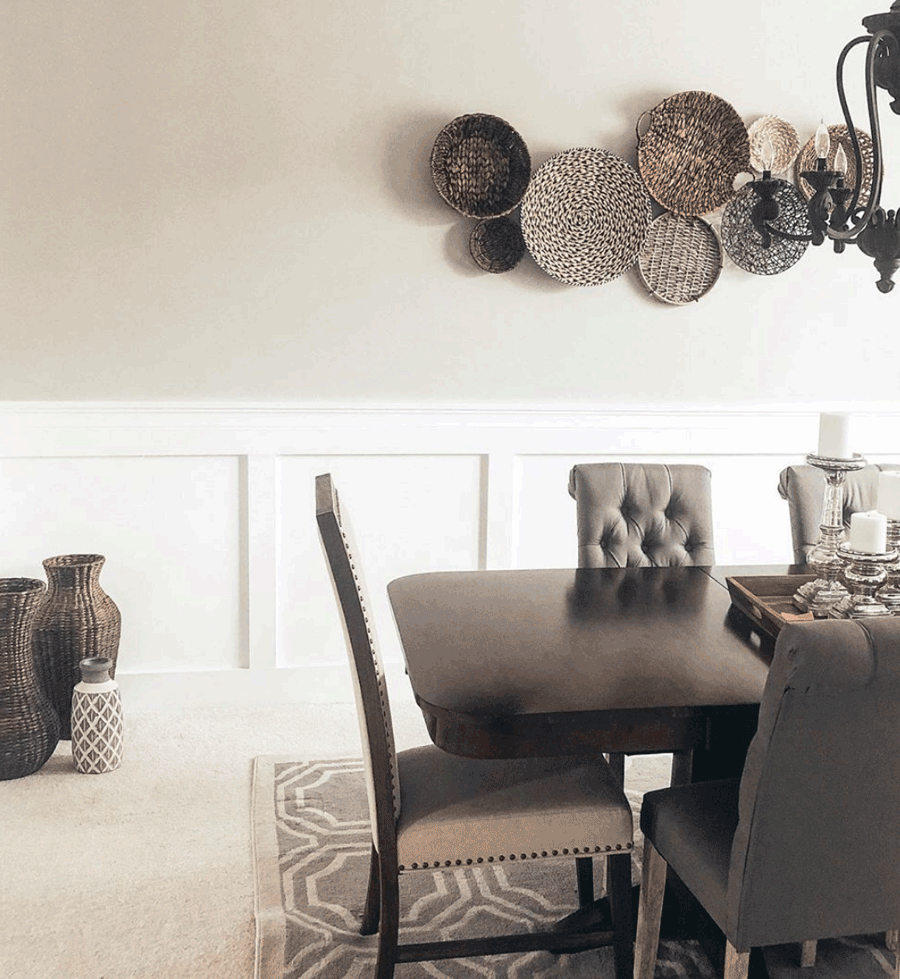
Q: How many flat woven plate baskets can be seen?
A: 8